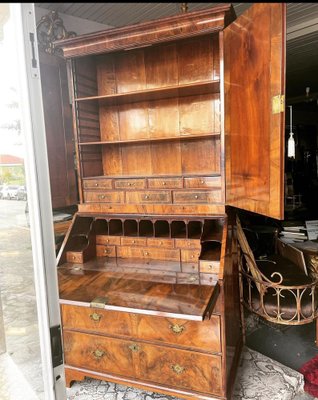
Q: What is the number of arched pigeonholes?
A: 7